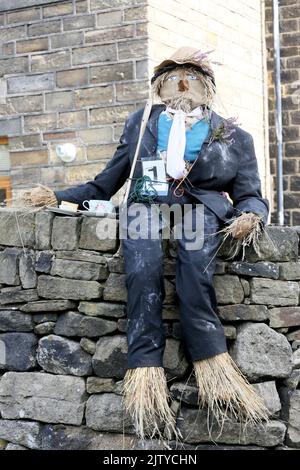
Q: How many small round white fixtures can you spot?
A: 1